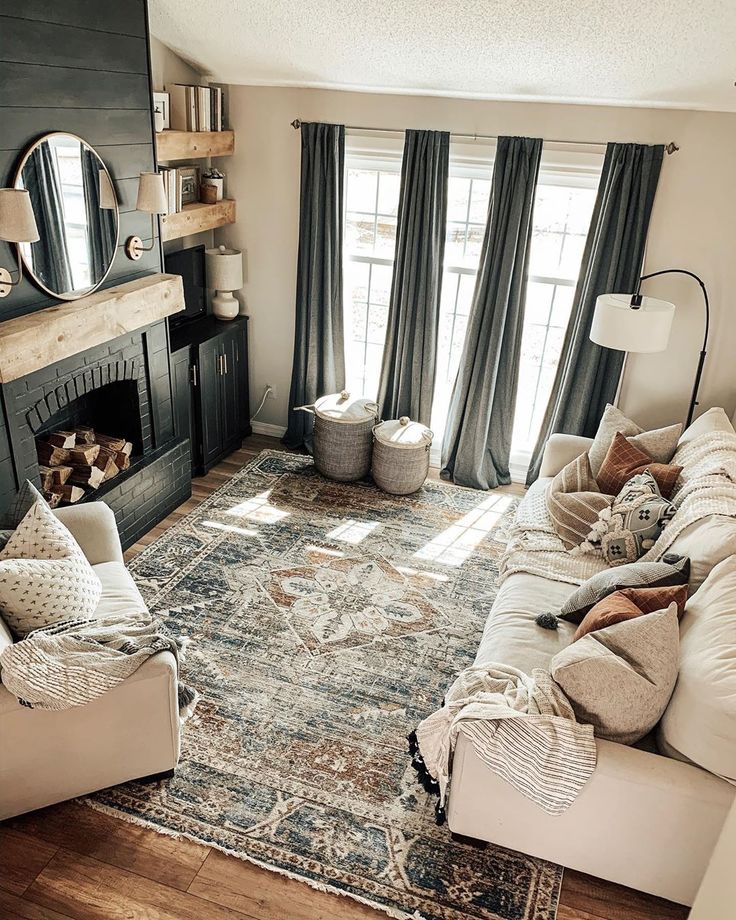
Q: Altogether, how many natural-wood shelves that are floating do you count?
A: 2